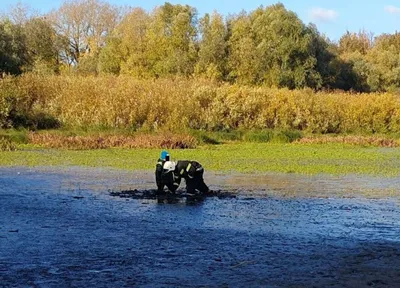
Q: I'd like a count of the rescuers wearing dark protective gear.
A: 2